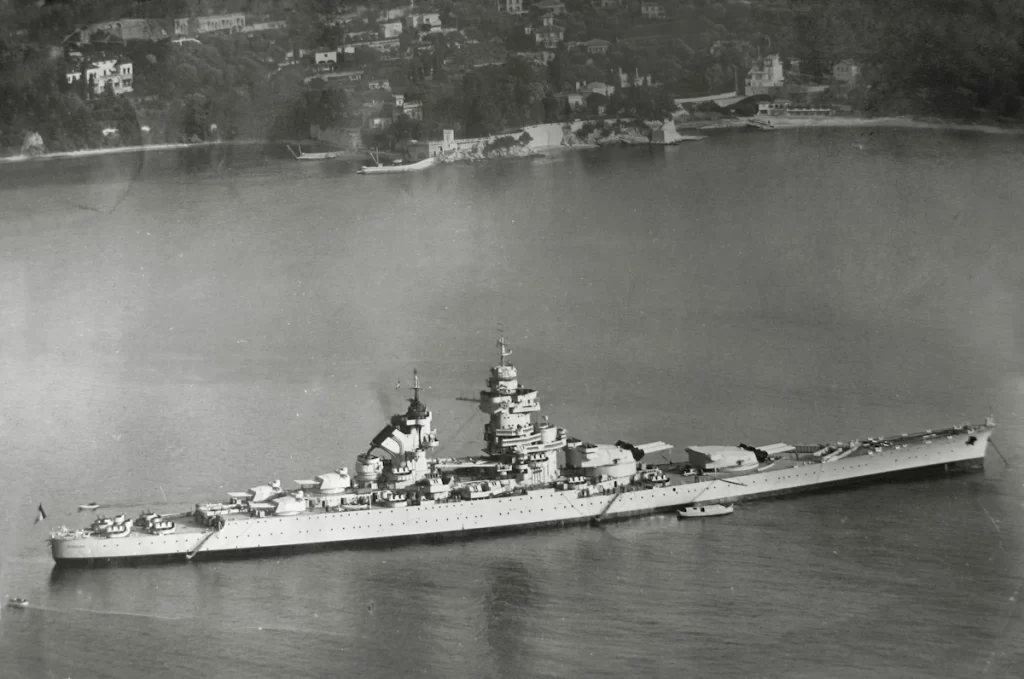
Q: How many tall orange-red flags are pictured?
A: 0